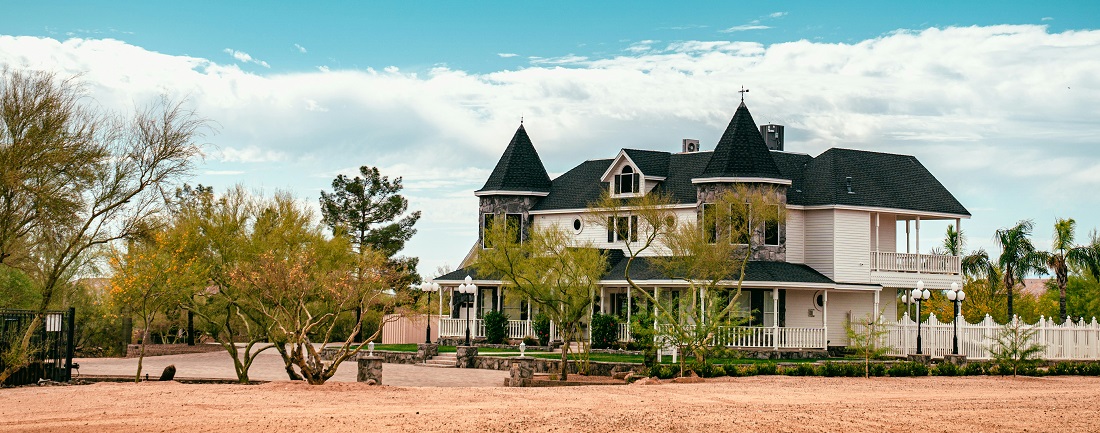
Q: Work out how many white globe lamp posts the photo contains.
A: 4